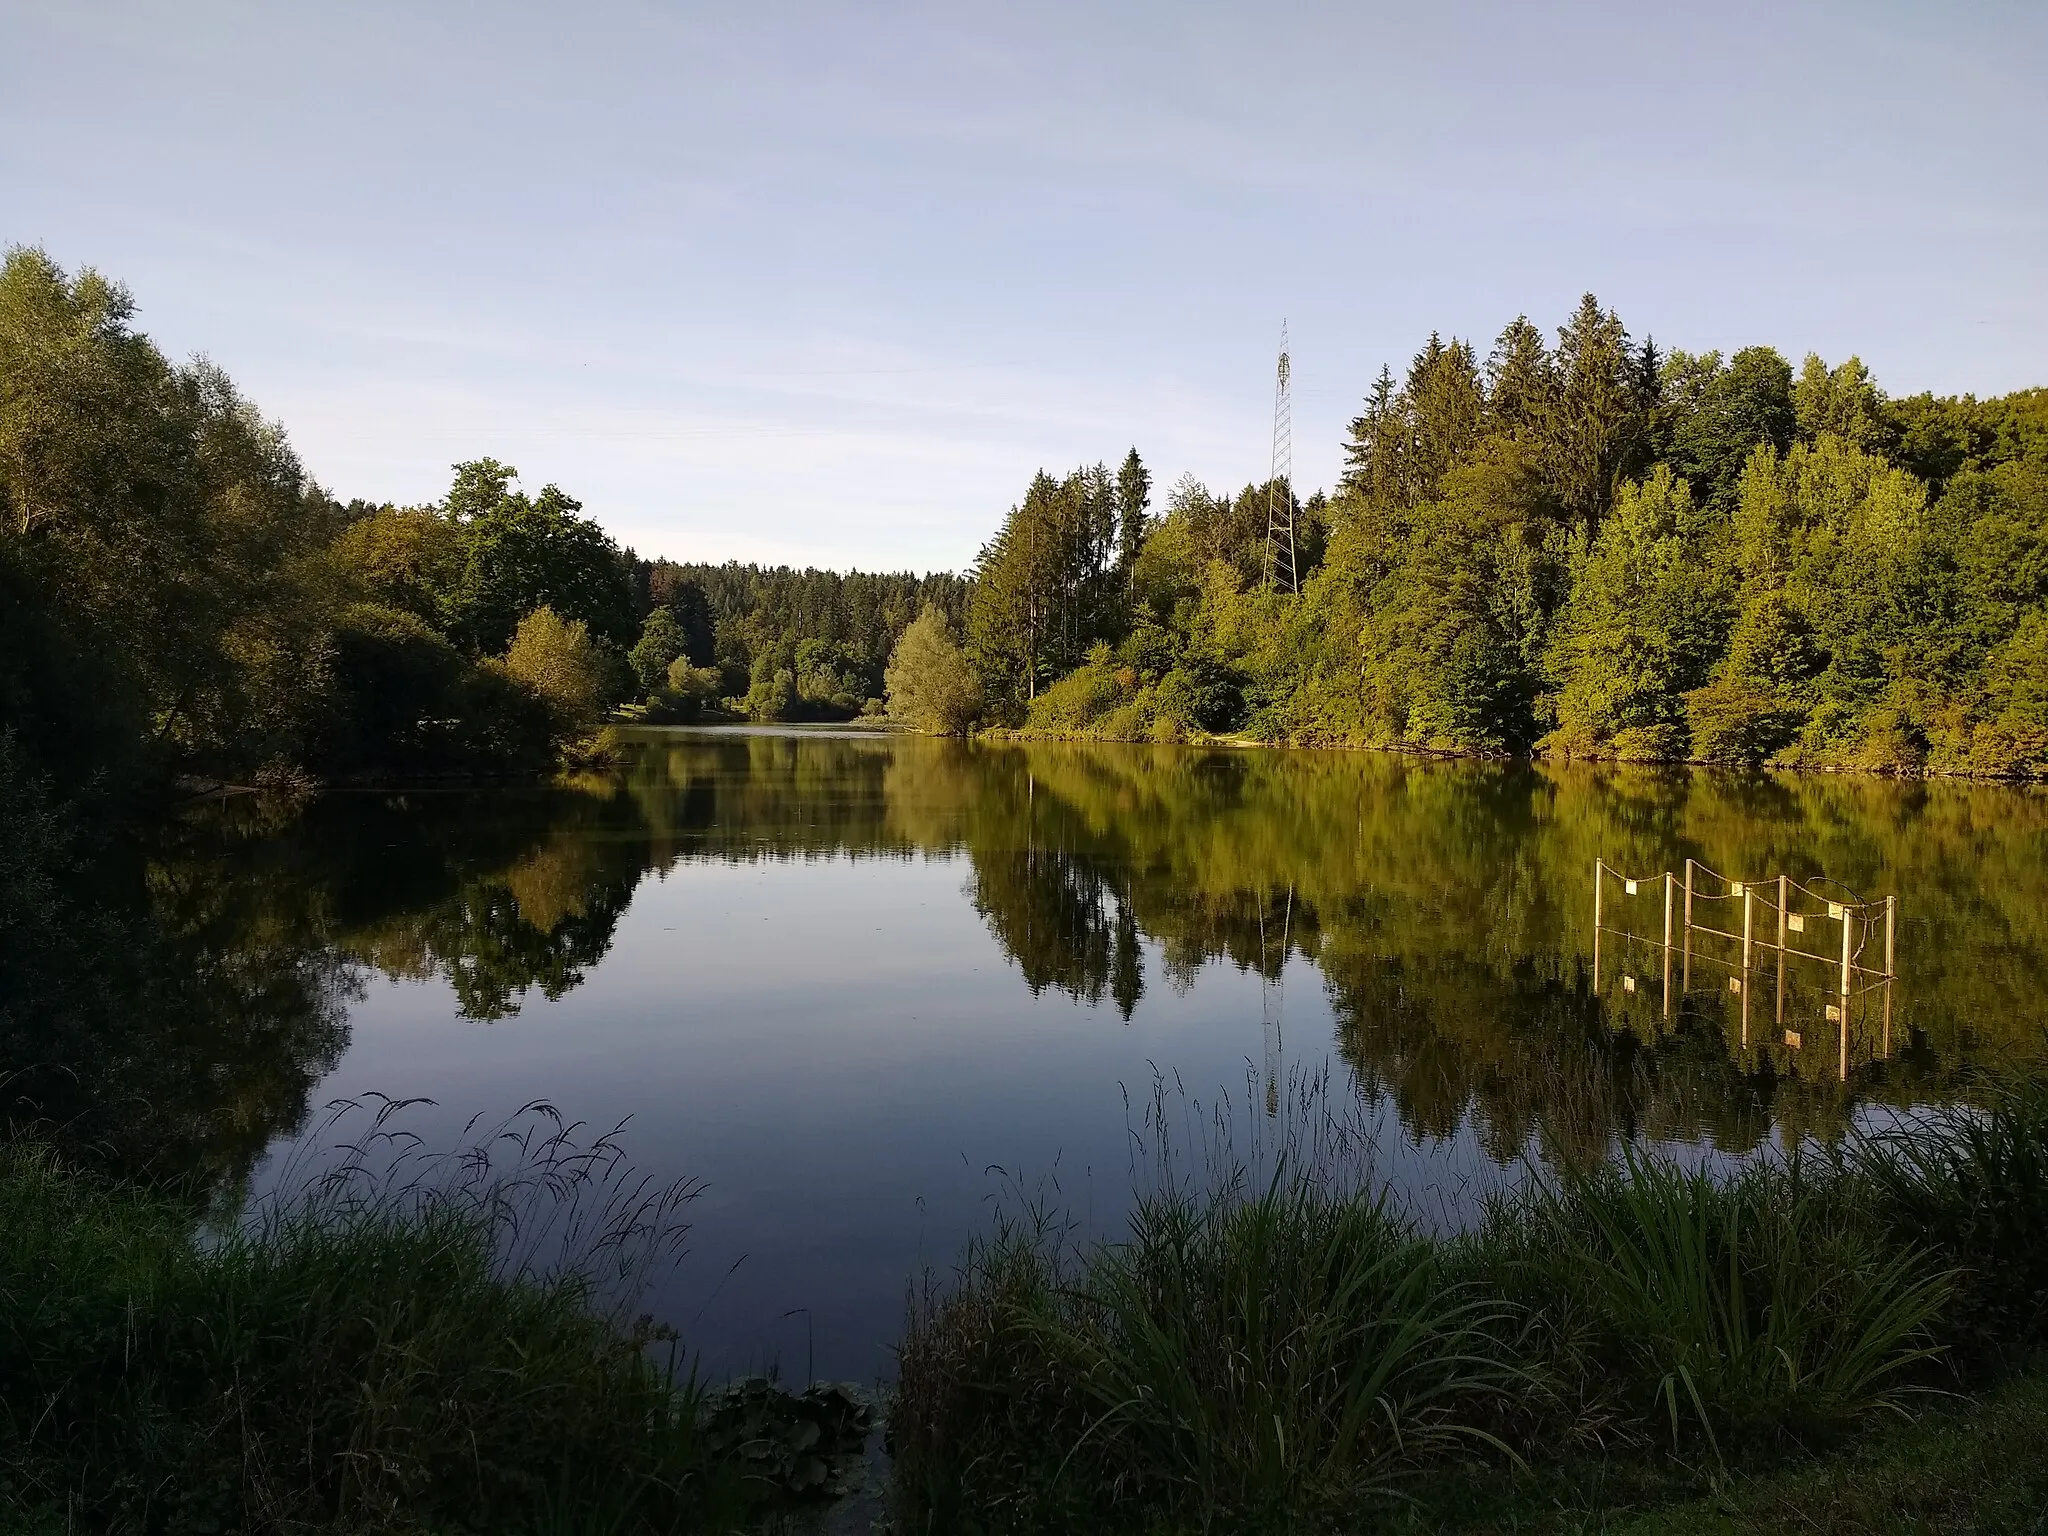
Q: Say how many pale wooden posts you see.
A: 7